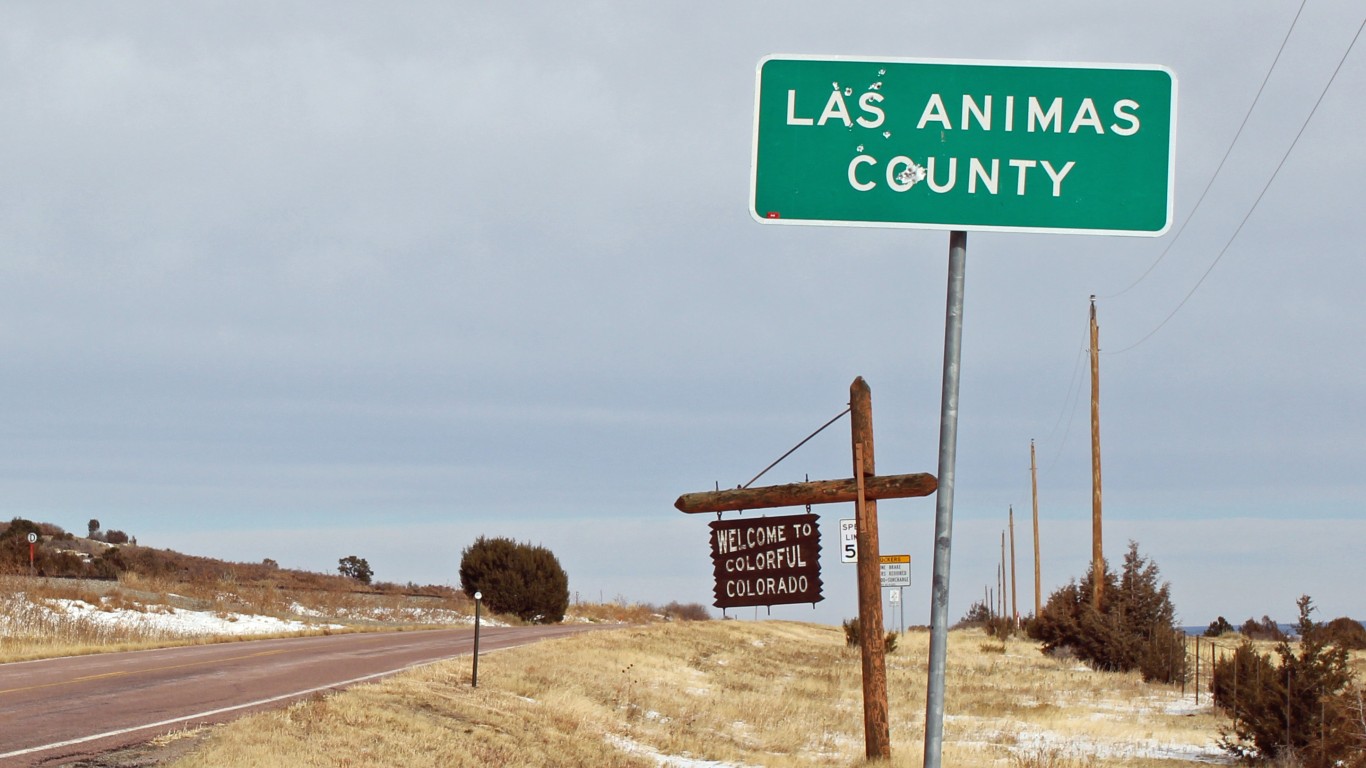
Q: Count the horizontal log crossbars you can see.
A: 1